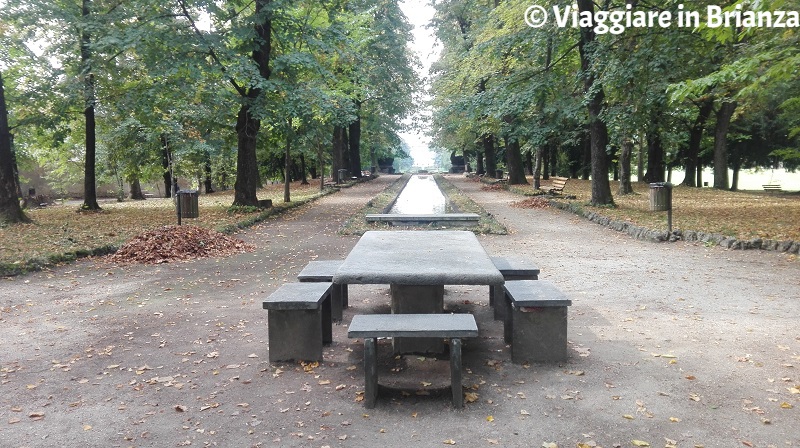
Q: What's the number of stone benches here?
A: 5